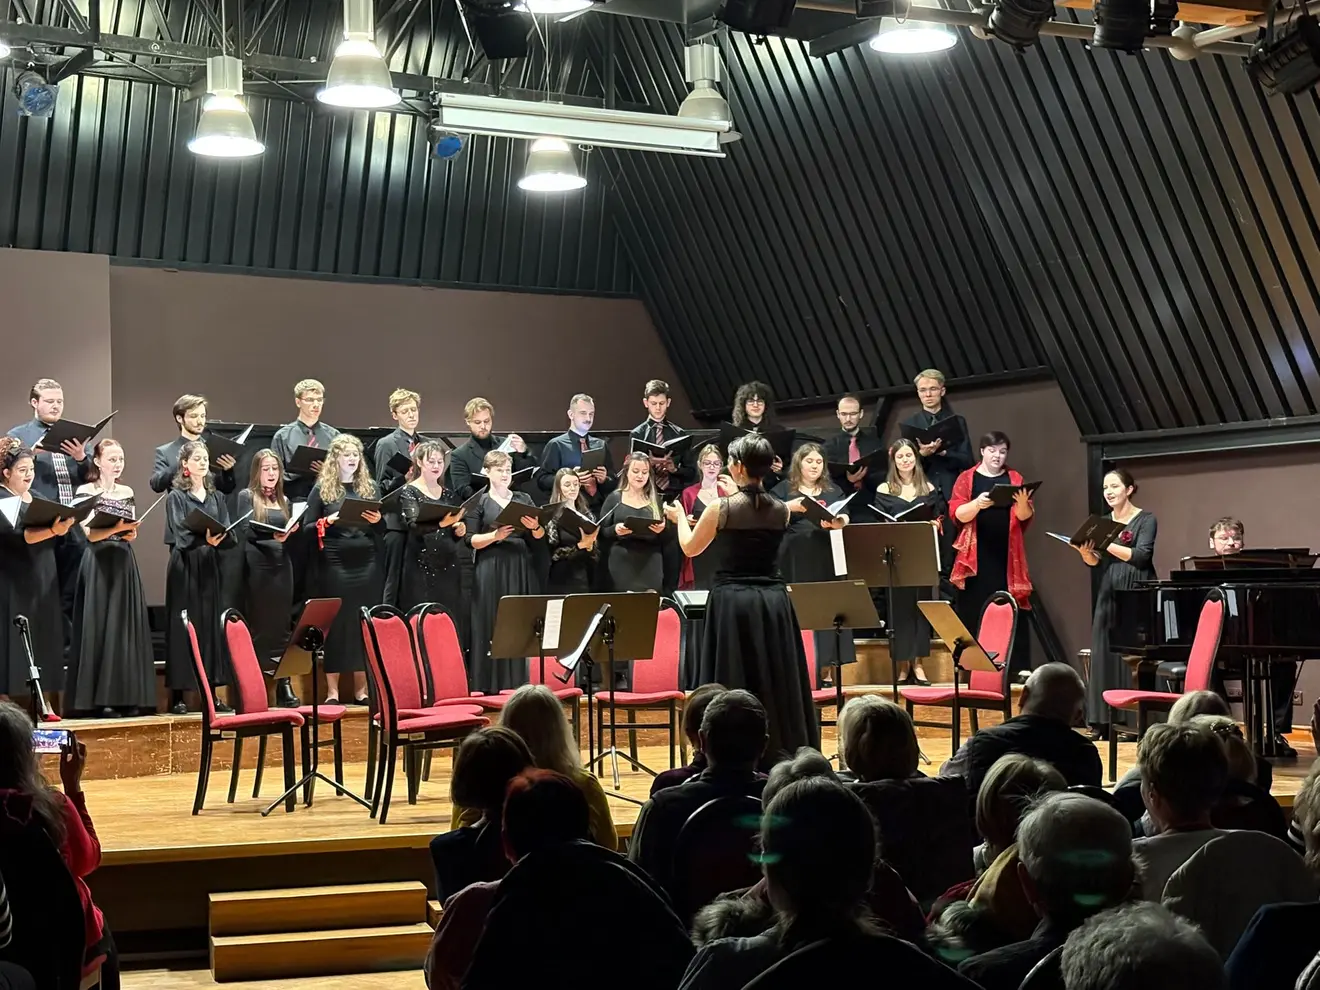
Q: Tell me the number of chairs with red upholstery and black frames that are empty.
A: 11